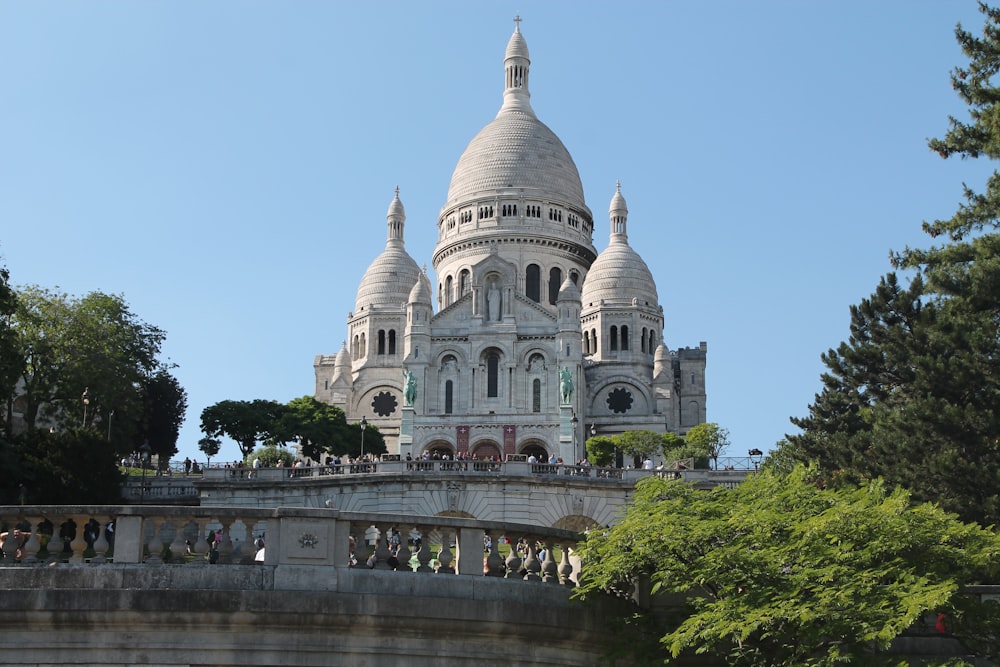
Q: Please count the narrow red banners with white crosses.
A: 2